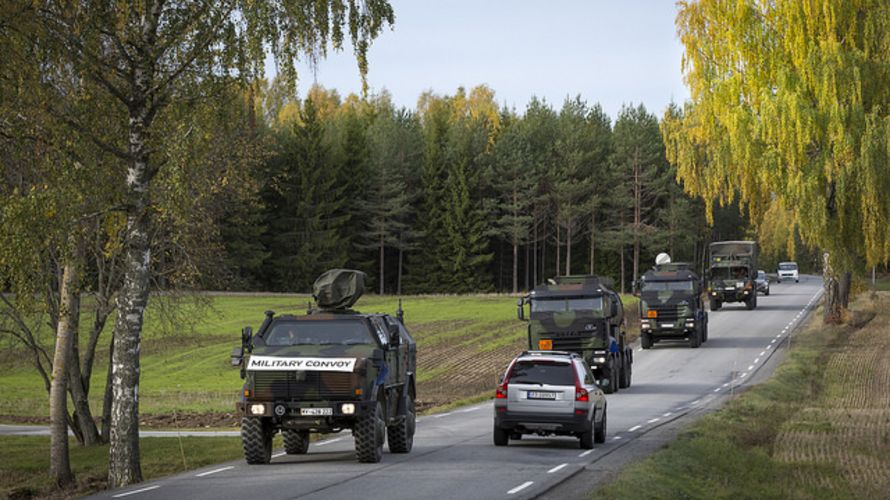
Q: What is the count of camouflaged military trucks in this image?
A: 4